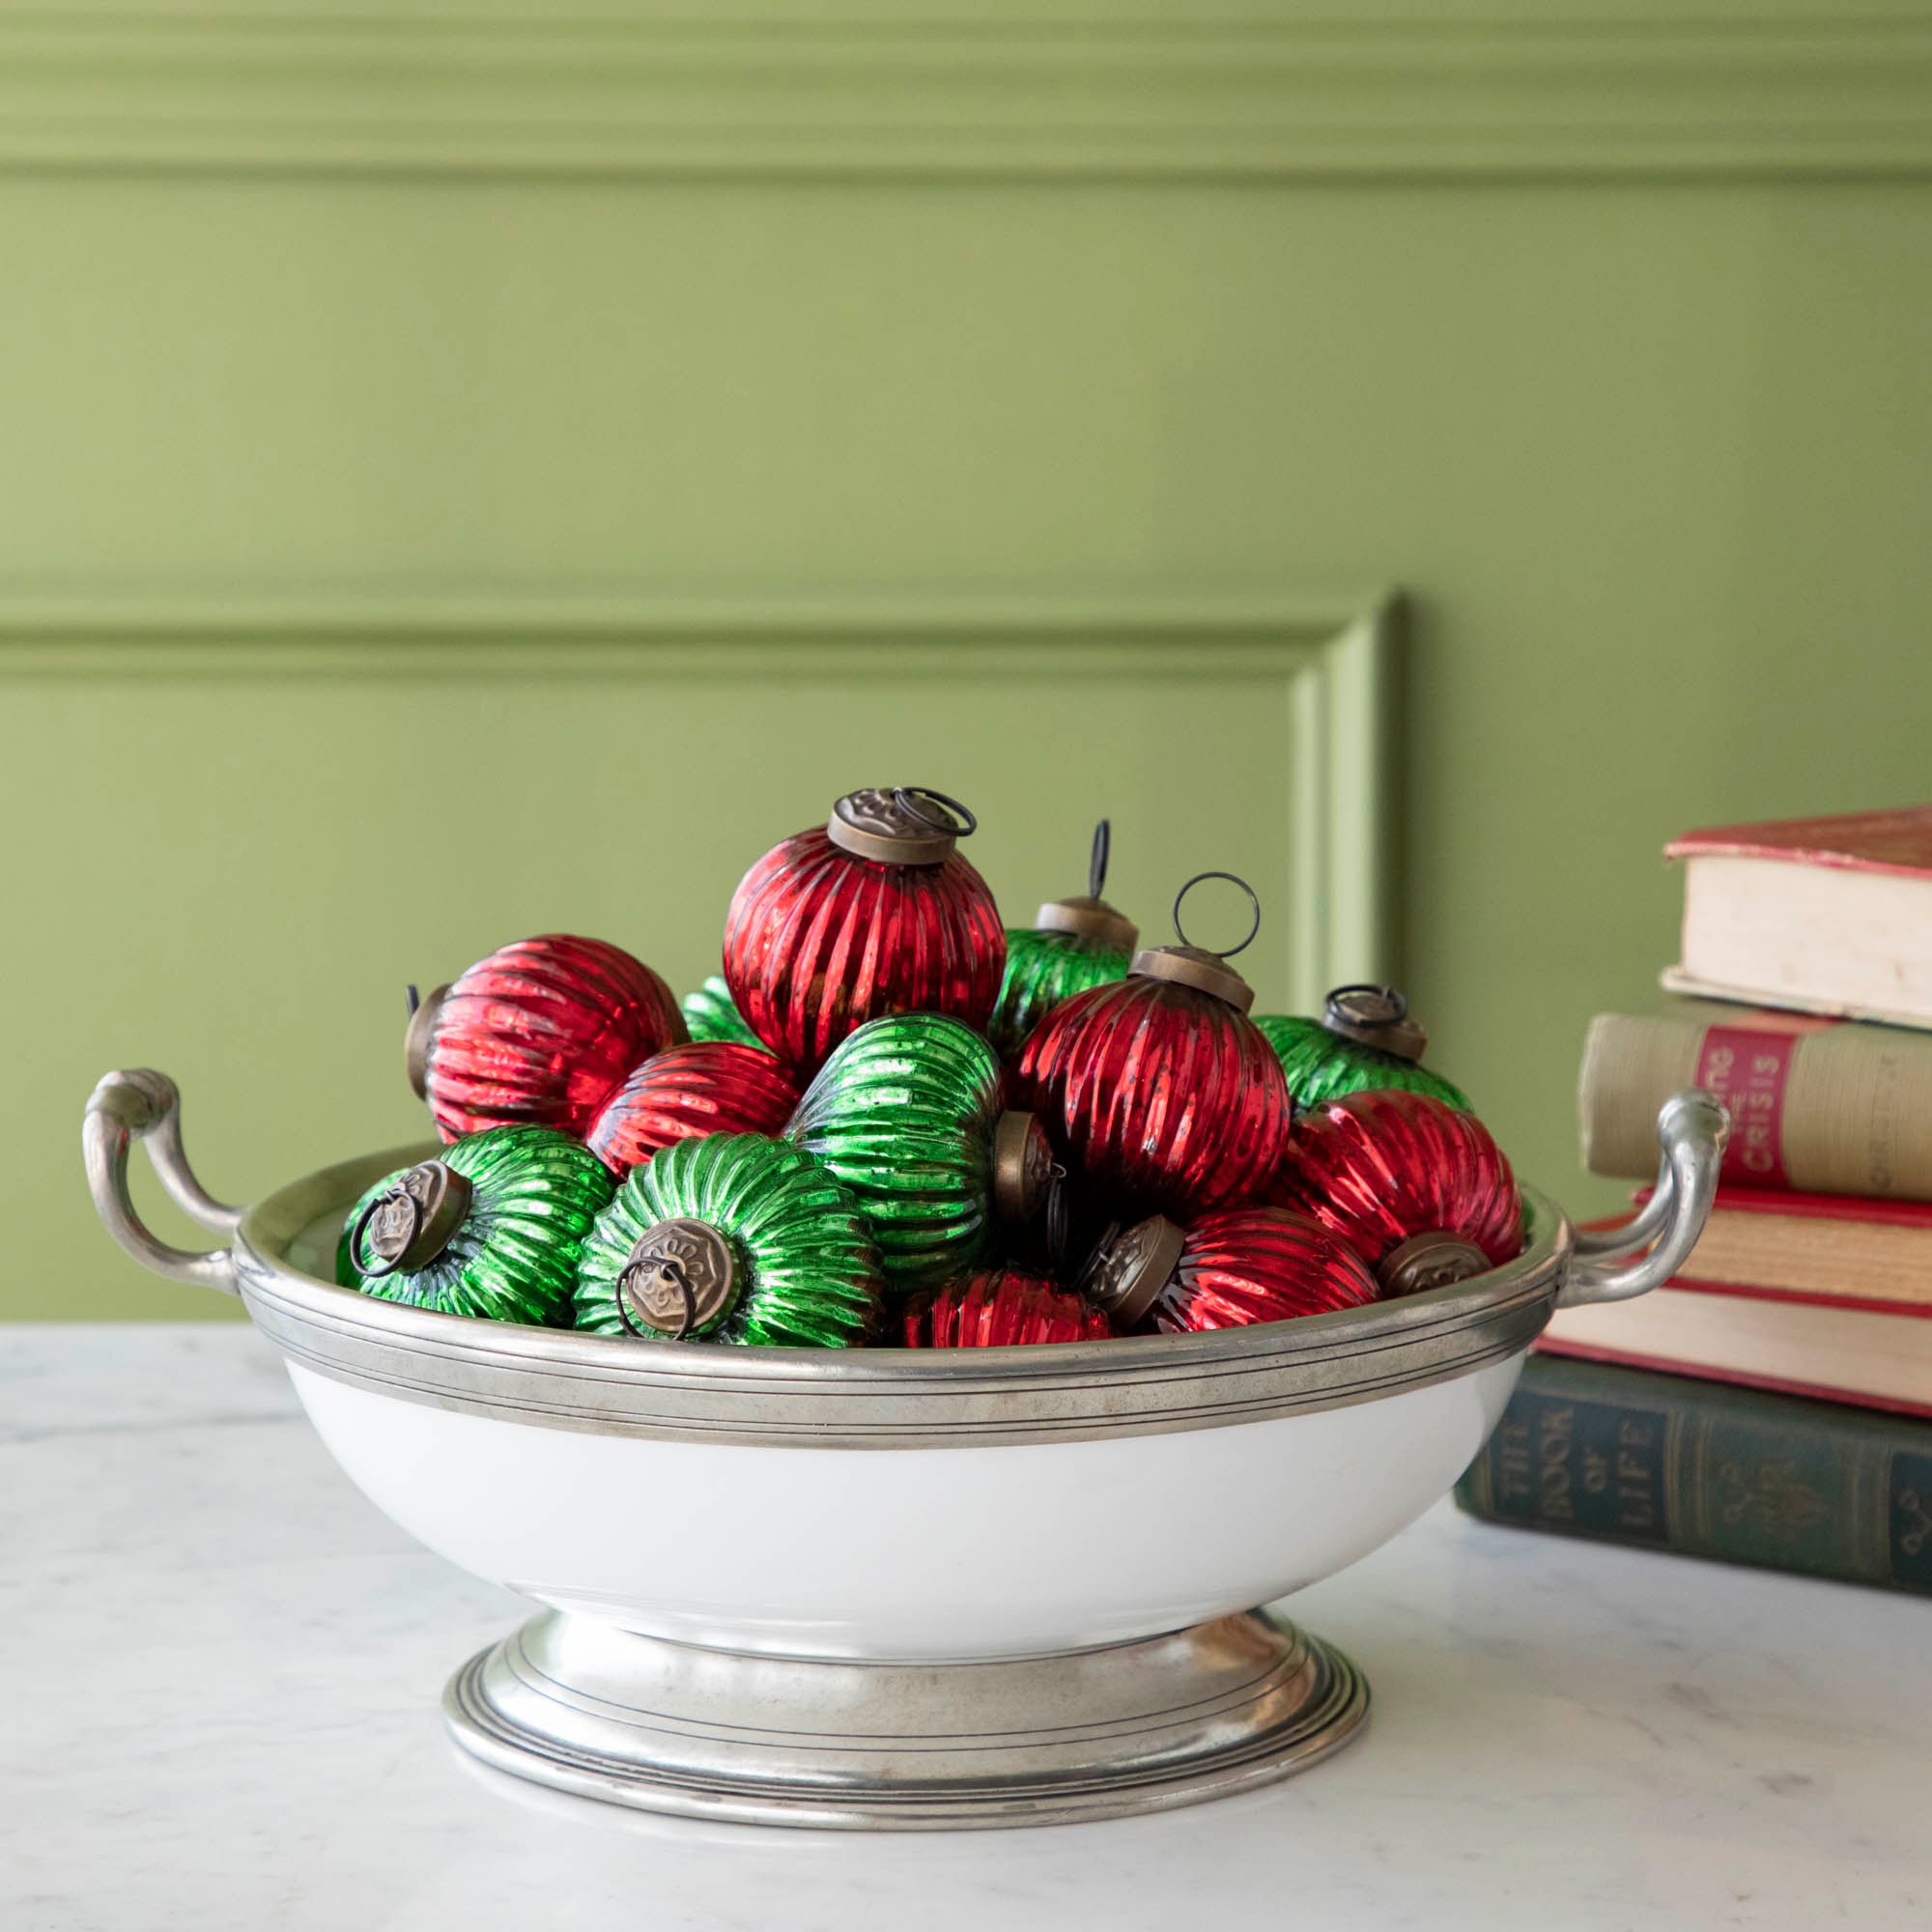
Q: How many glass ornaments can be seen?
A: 13